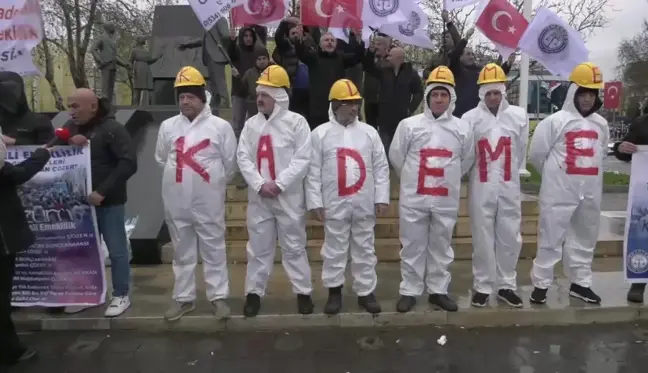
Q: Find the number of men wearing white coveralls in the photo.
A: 6